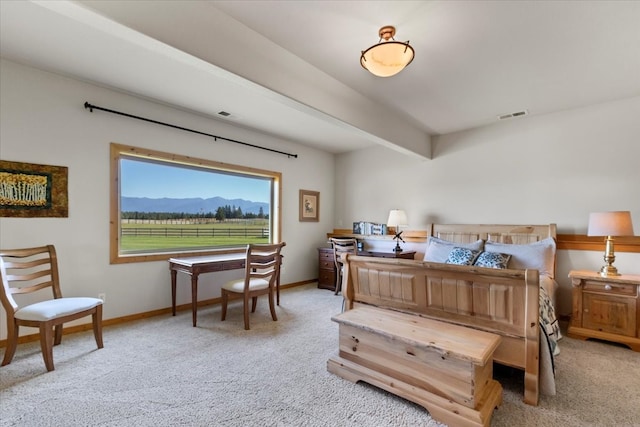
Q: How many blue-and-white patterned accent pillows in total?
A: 2